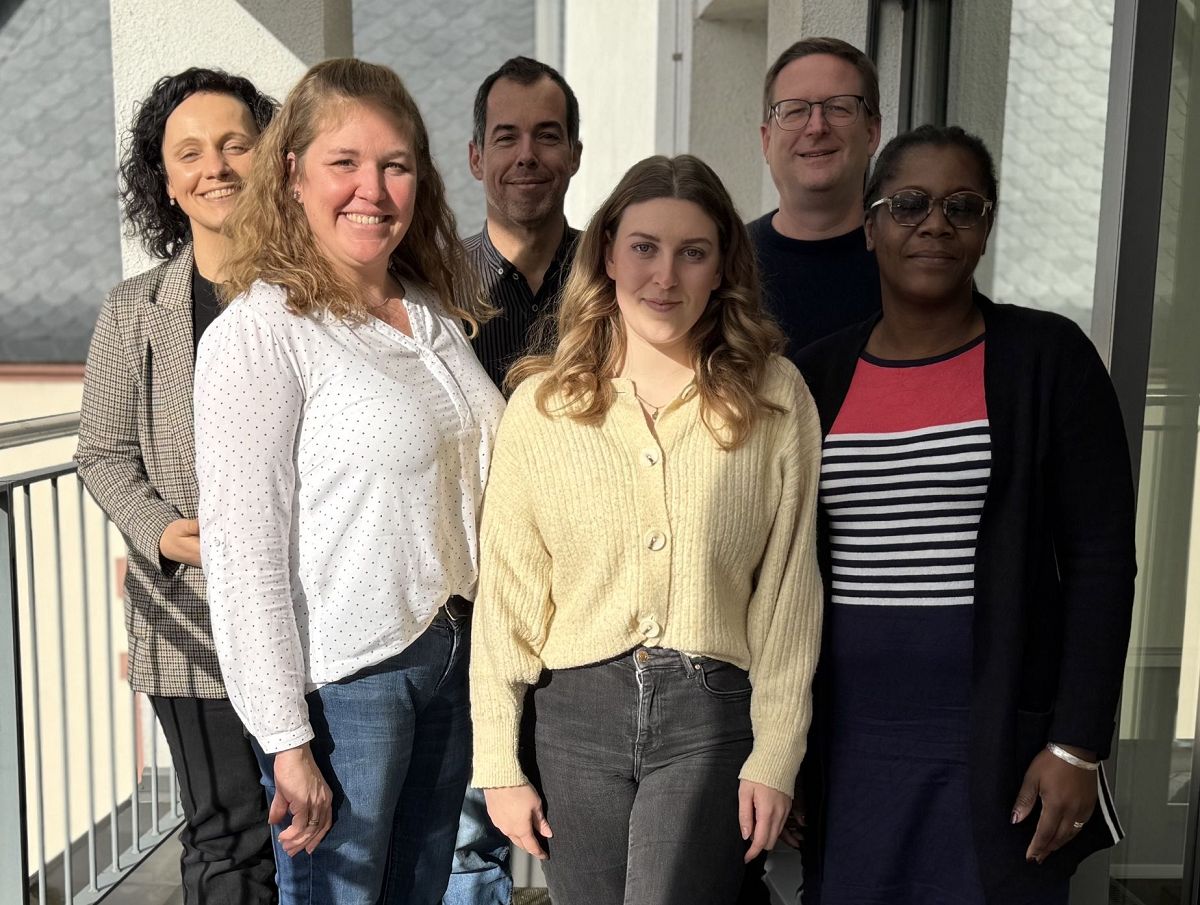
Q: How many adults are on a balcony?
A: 6